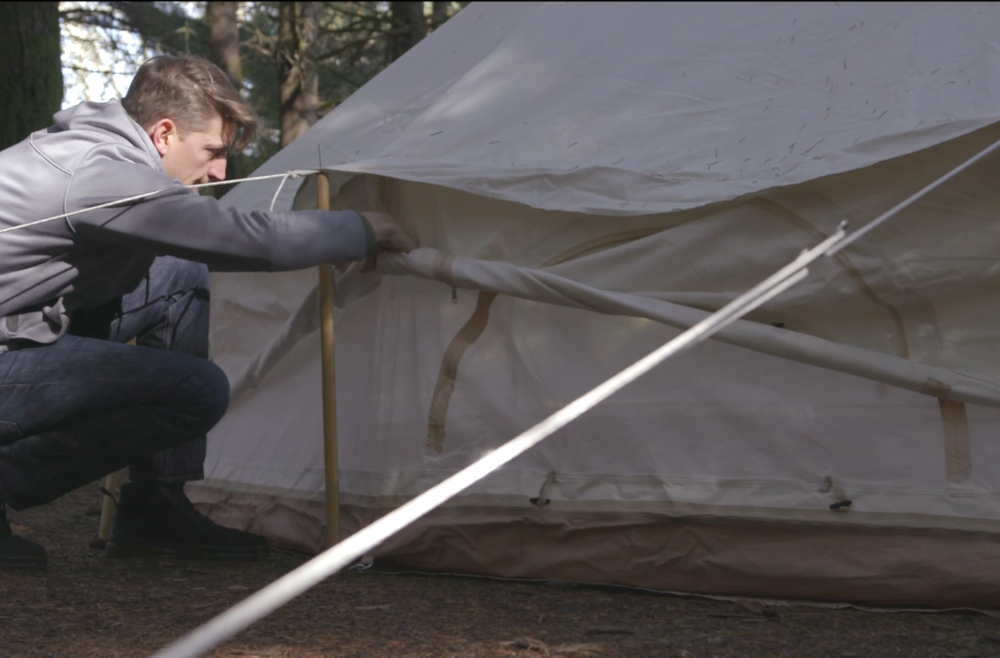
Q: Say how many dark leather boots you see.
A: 2